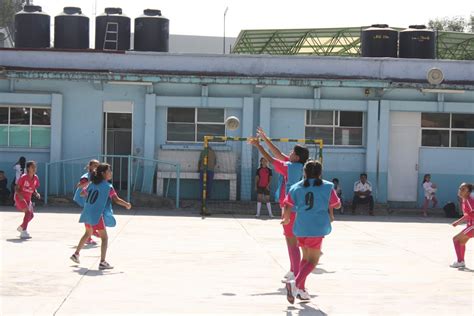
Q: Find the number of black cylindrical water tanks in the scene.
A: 6